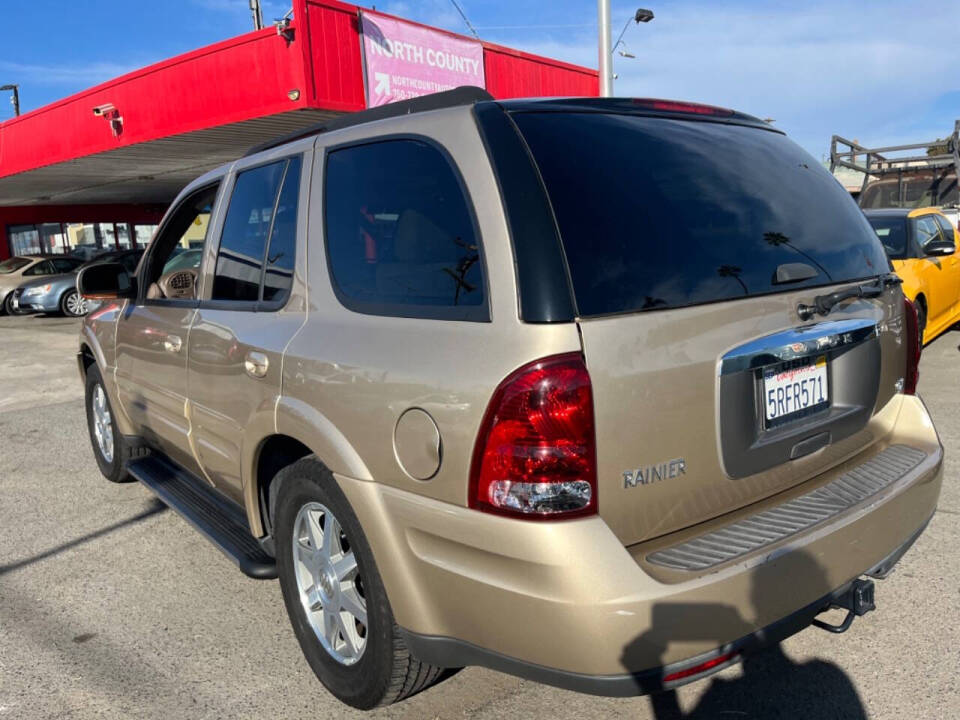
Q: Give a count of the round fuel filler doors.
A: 1